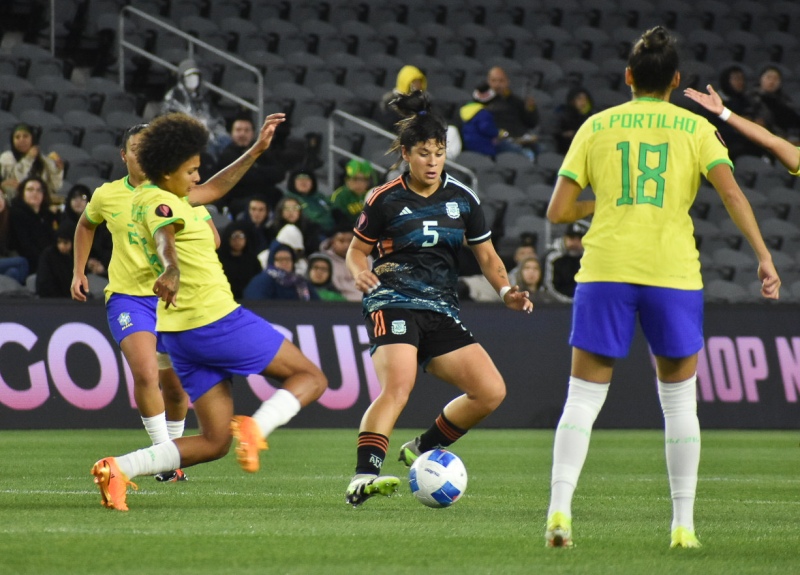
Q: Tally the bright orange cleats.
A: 2